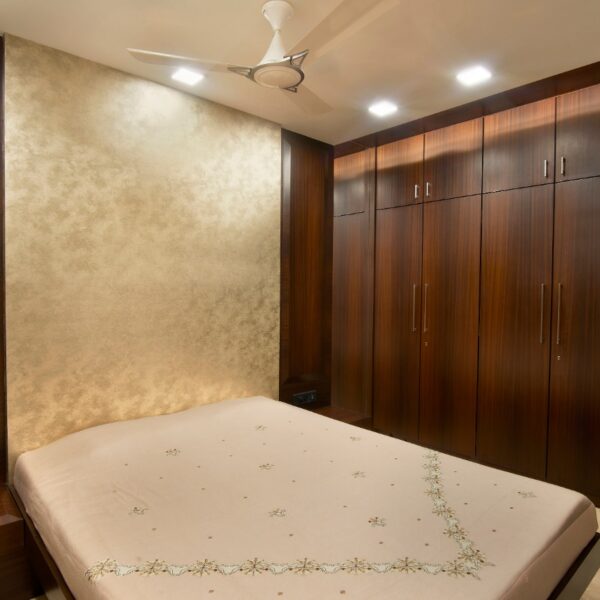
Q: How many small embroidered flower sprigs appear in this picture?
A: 9